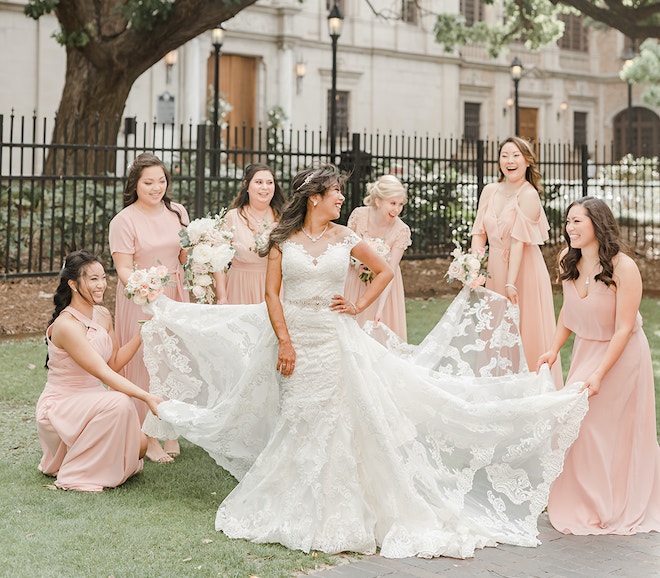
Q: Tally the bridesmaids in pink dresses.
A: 6